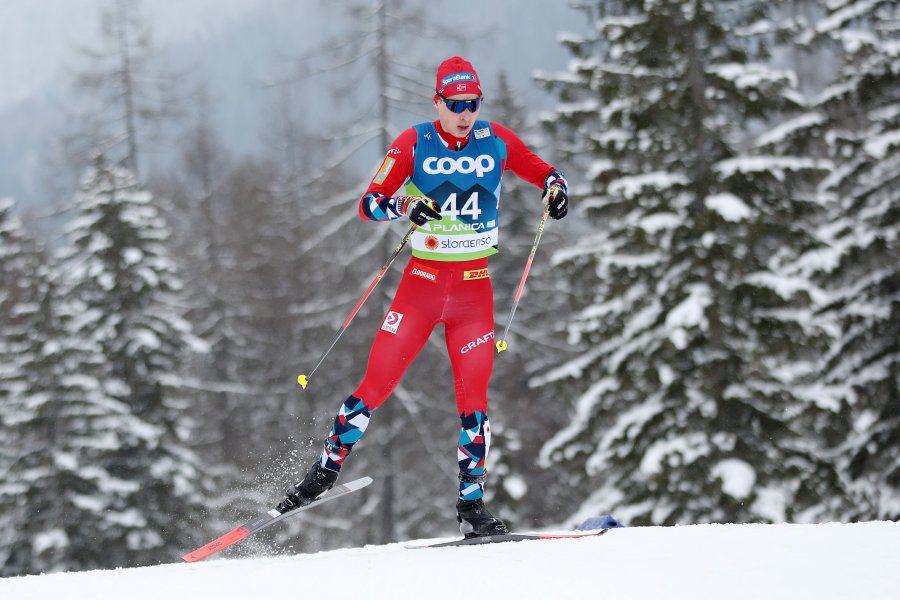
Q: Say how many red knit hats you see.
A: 1